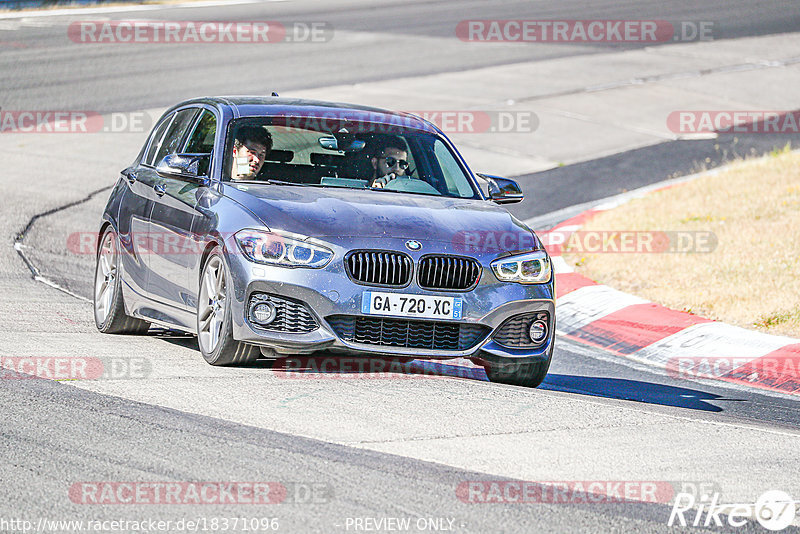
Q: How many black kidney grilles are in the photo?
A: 2